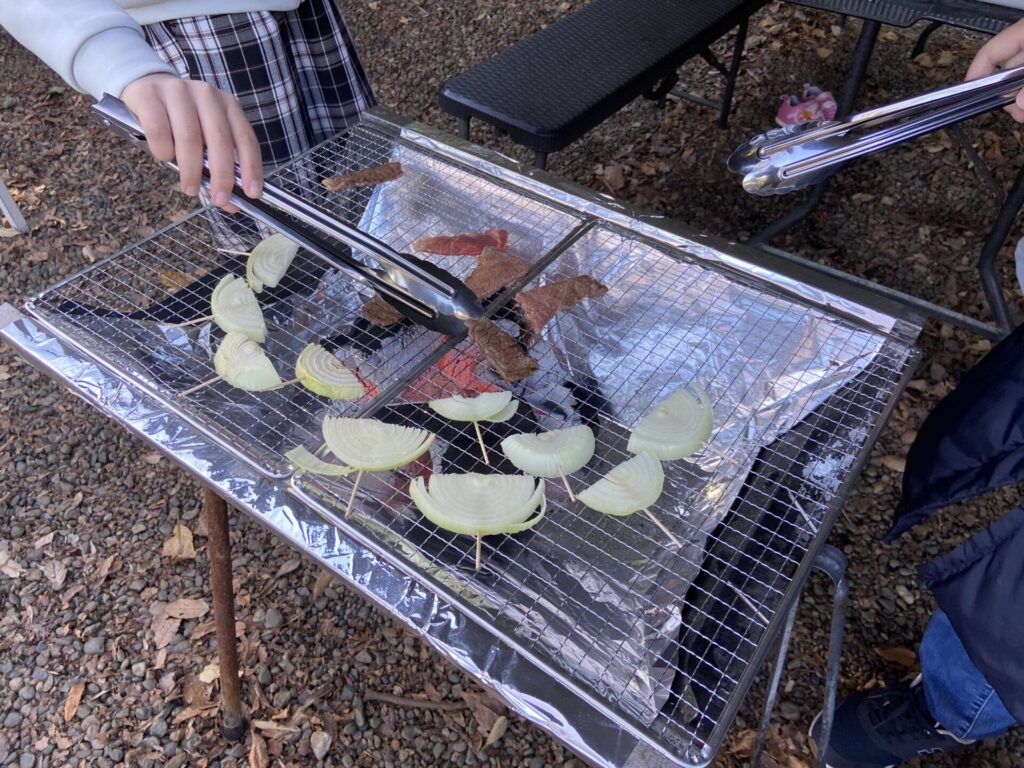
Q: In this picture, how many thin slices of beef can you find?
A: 6